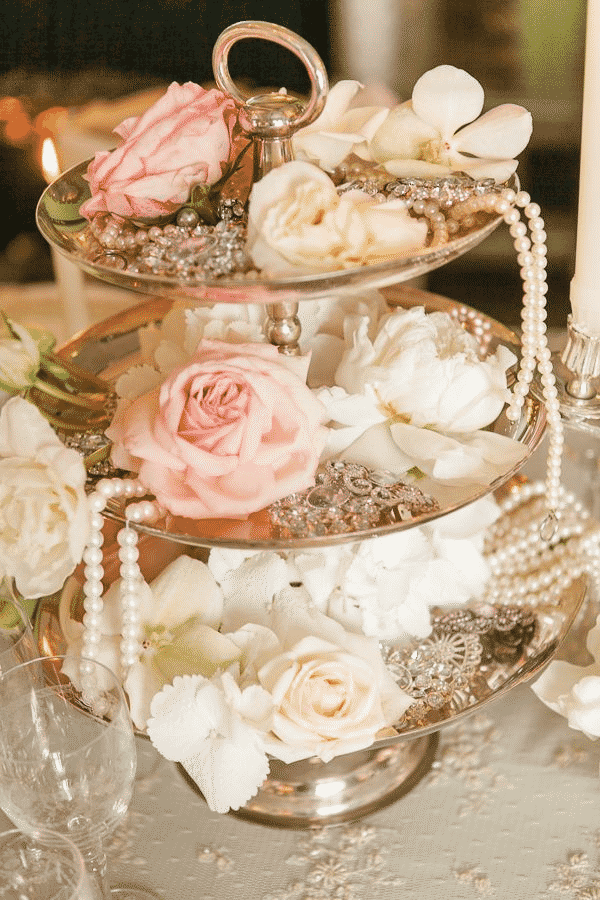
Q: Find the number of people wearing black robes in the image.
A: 0